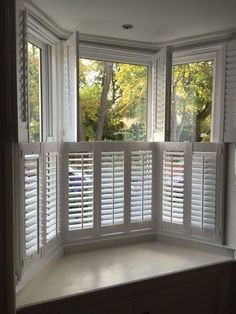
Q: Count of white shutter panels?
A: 11